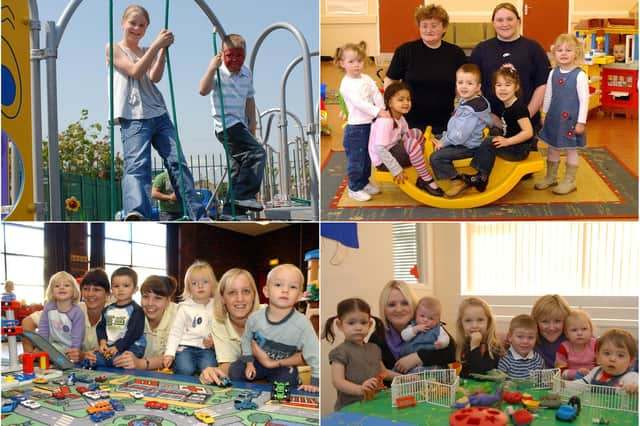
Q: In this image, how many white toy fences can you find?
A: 2